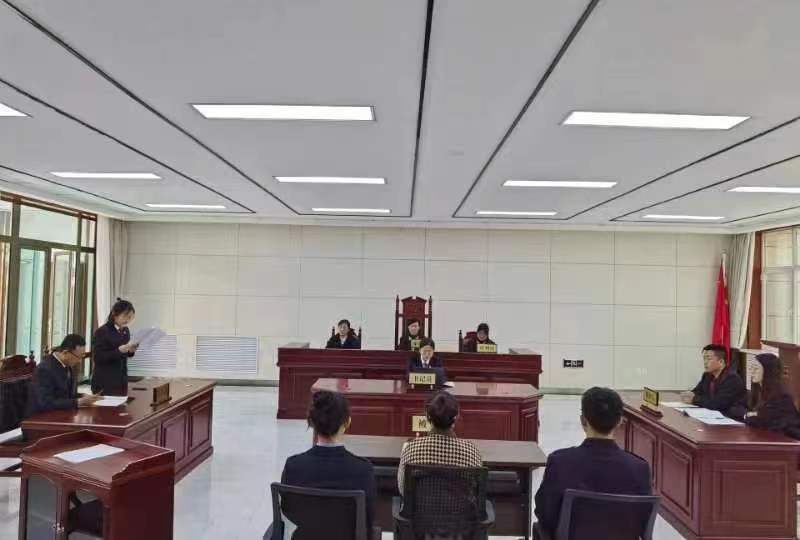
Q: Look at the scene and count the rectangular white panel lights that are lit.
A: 11